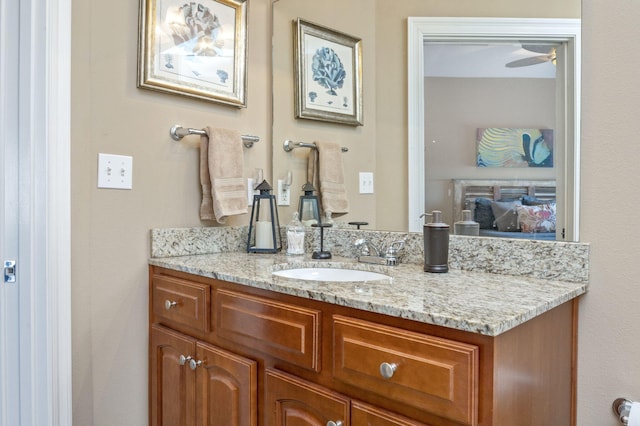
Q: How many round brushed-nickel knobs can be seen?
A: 5